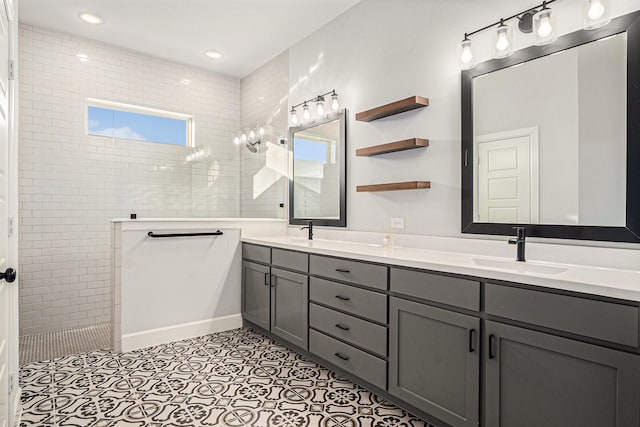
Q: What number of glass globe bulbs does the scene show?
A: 8